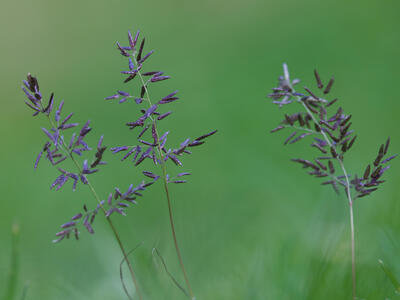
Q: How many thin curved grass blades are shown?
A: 2